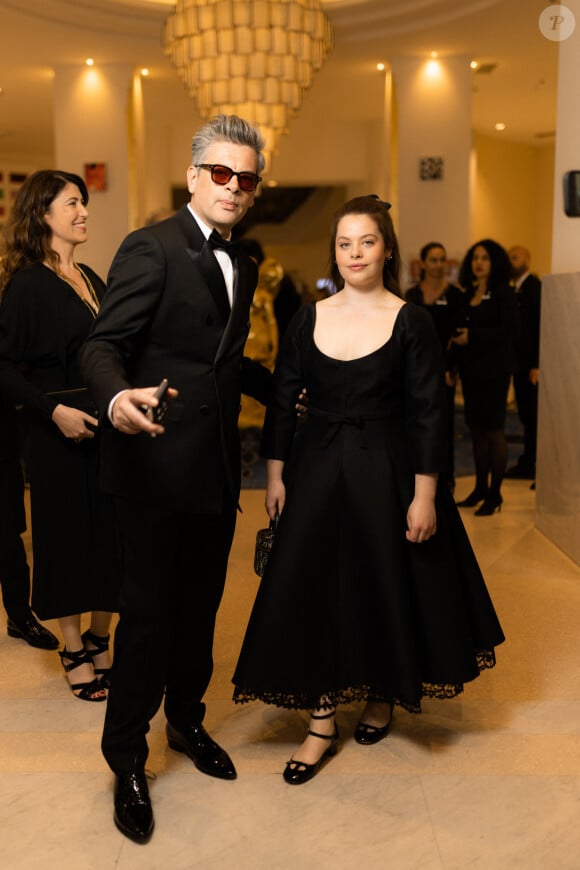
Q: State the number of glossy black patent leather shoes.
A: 5